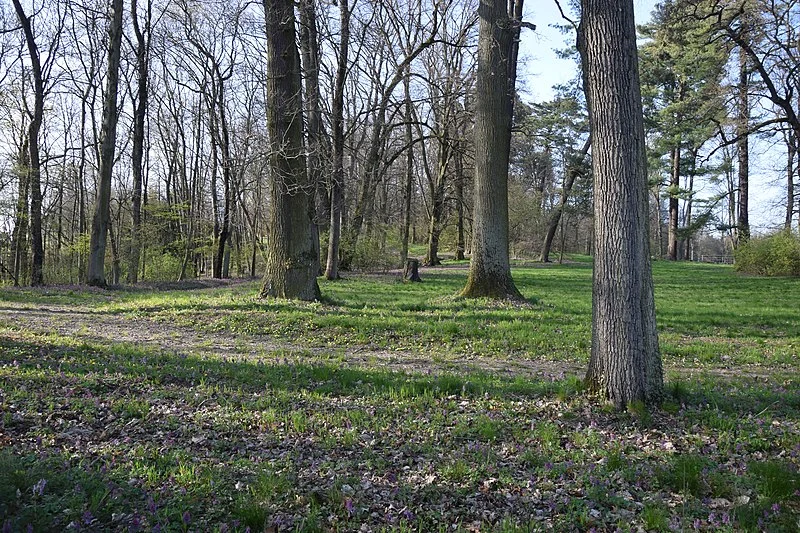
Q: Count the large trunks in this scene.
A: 3